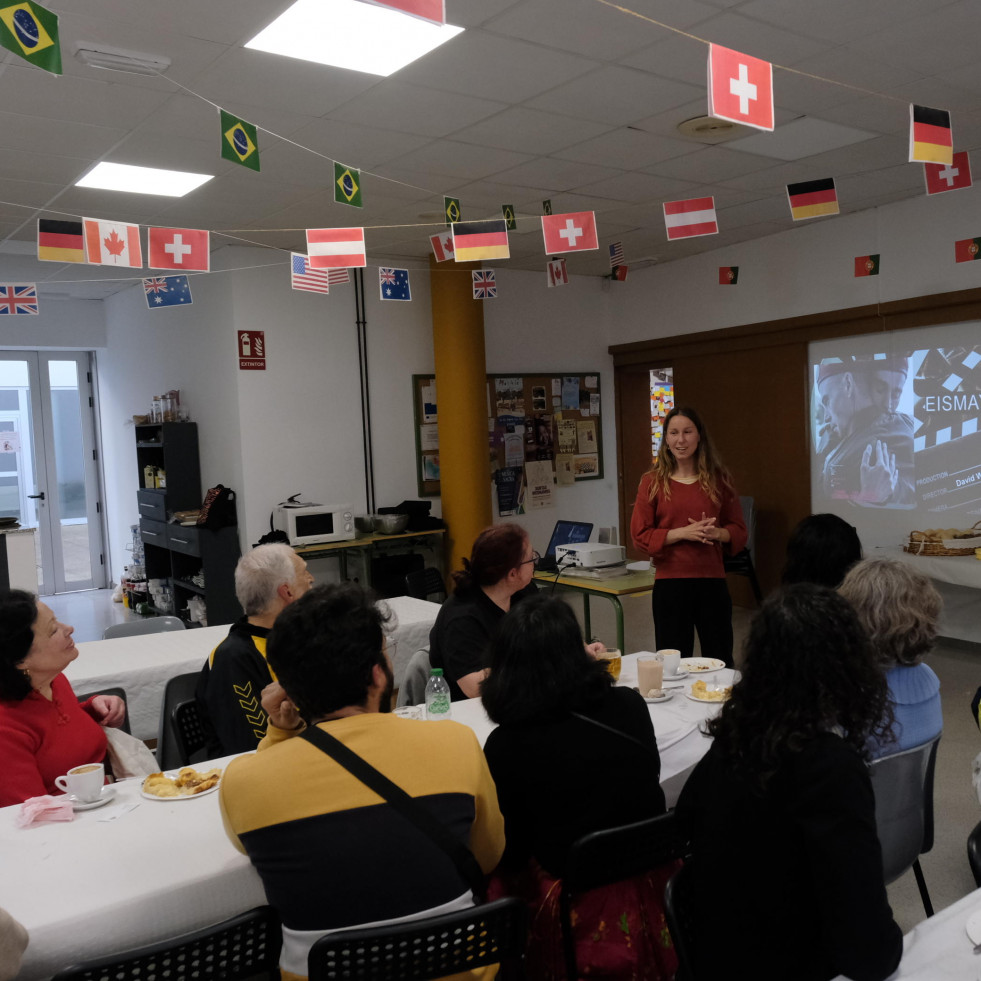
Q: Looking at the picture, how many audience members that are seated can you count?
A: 8